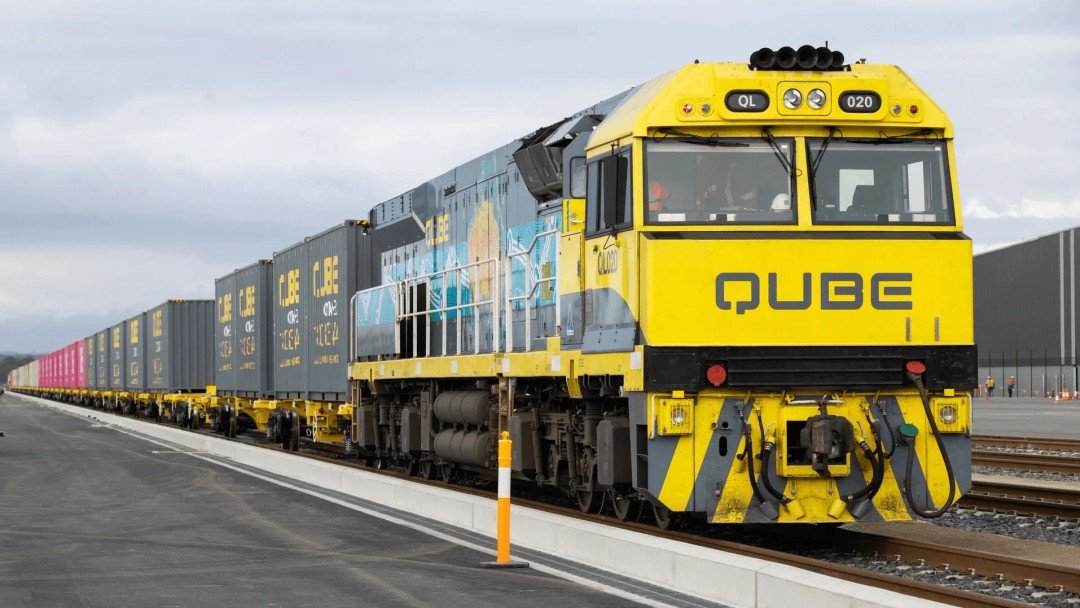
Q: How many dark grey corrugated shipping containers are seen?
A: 9